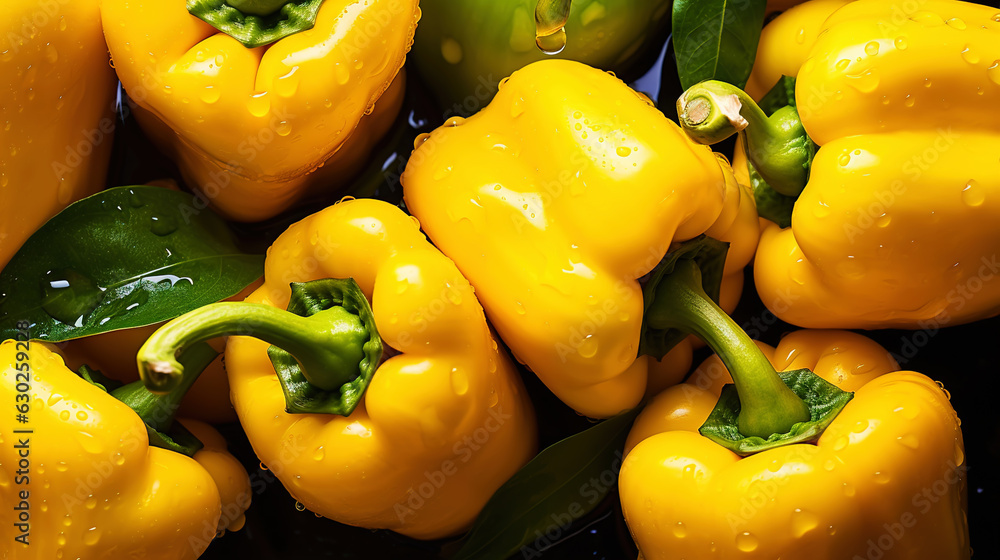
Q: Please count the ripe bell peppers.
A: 7